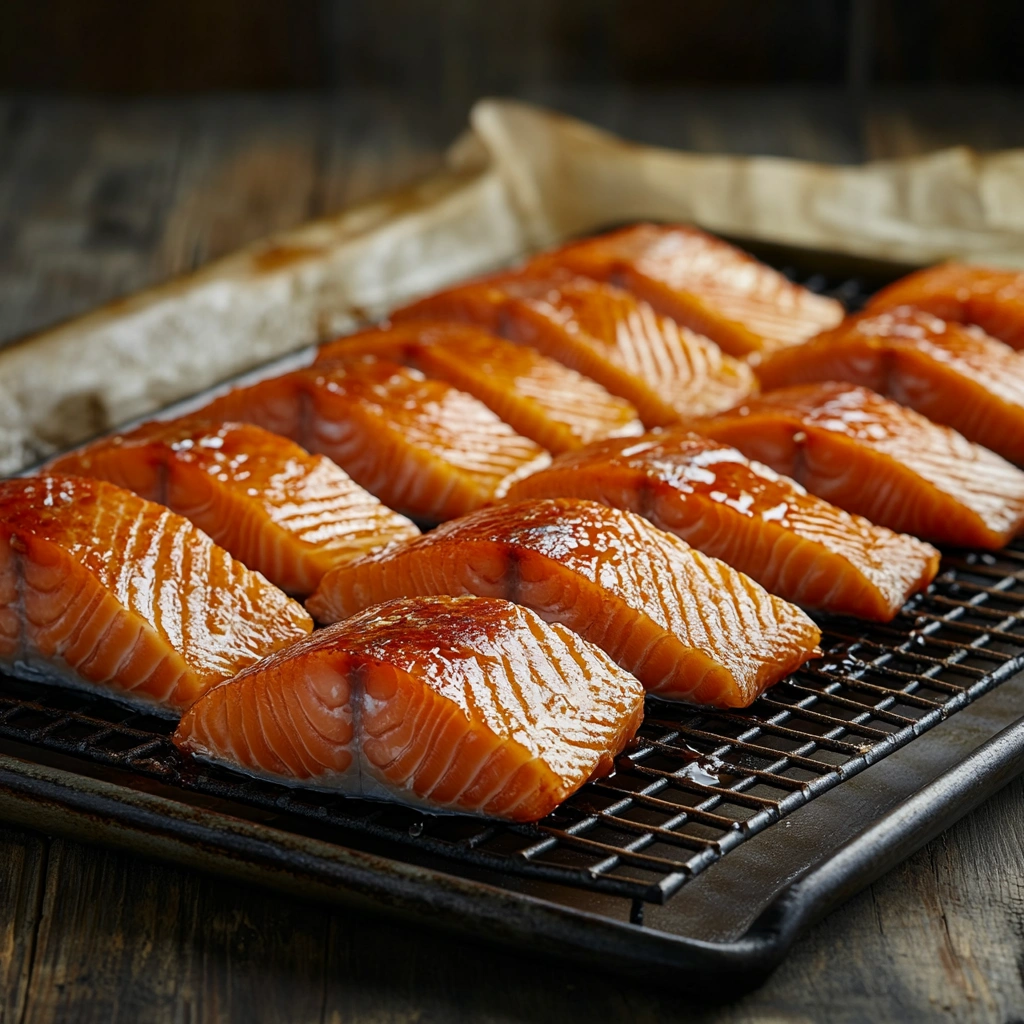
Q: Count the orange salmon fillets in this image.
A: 12